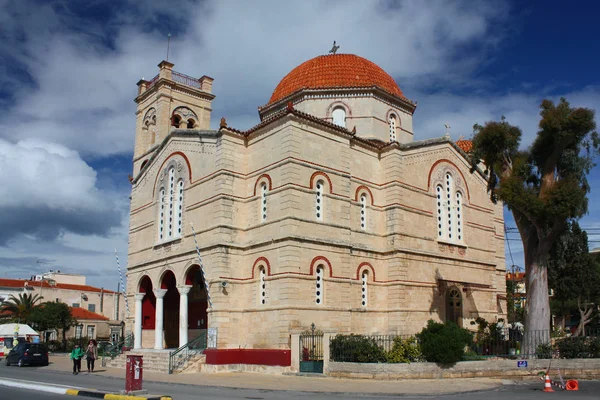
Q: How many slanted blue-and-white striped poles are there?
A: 2